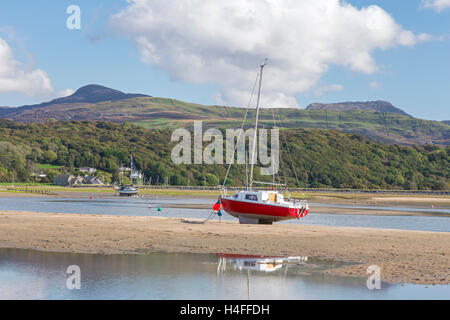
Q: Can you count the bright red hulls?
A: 1